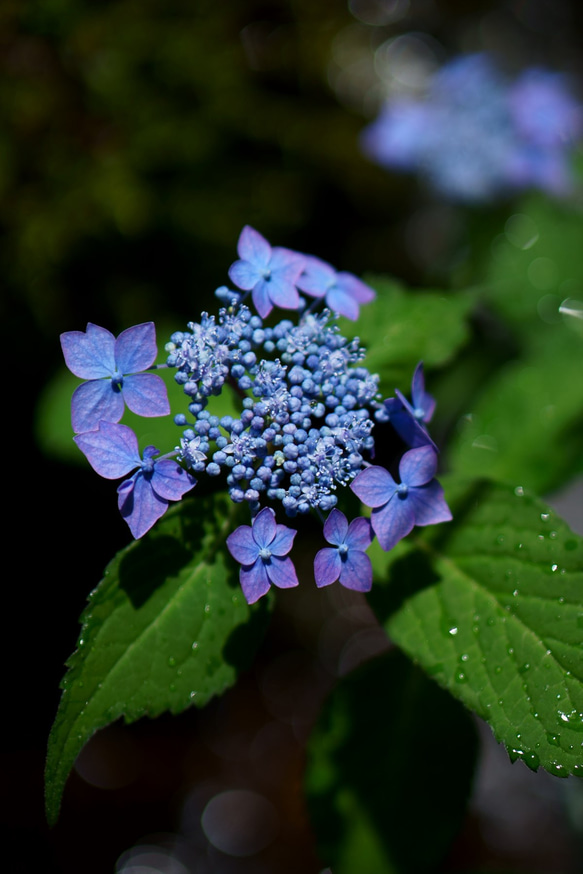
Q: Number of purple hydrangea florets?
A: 8